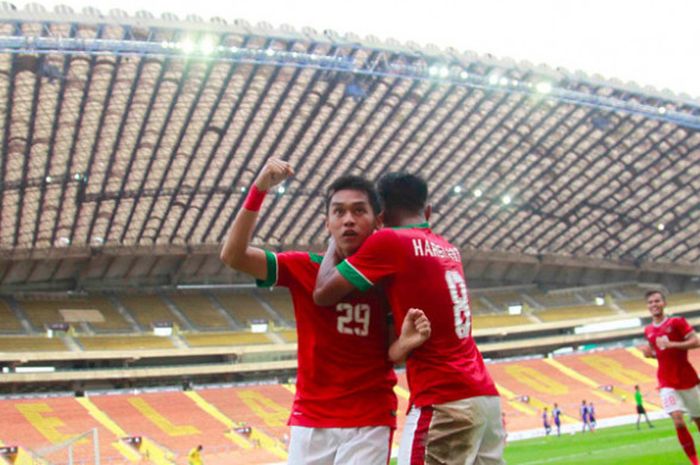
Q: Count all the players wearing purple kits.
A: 4